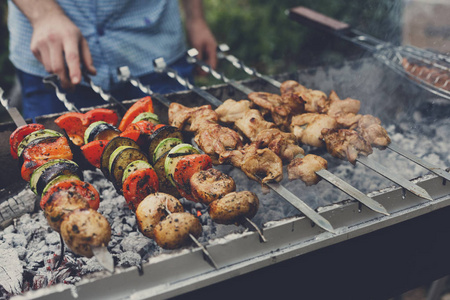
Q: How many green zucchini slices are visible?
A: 9